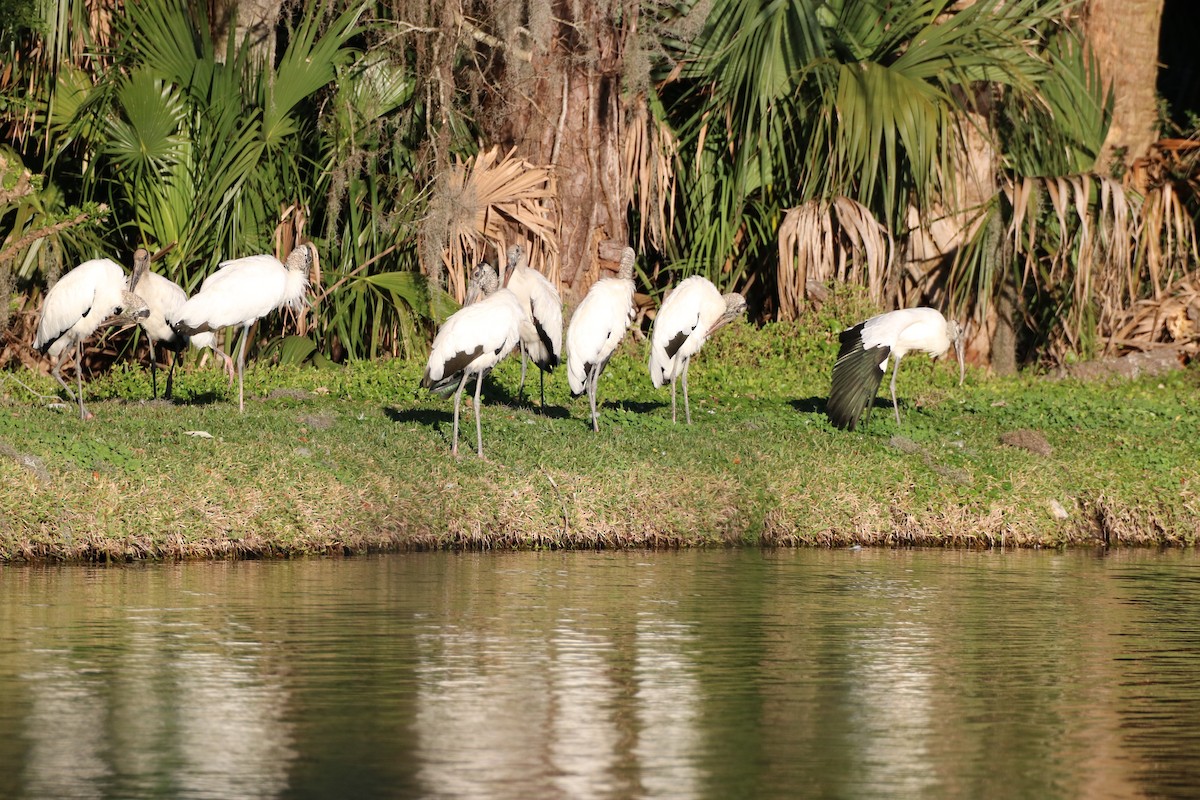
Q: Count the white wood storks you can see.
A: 8